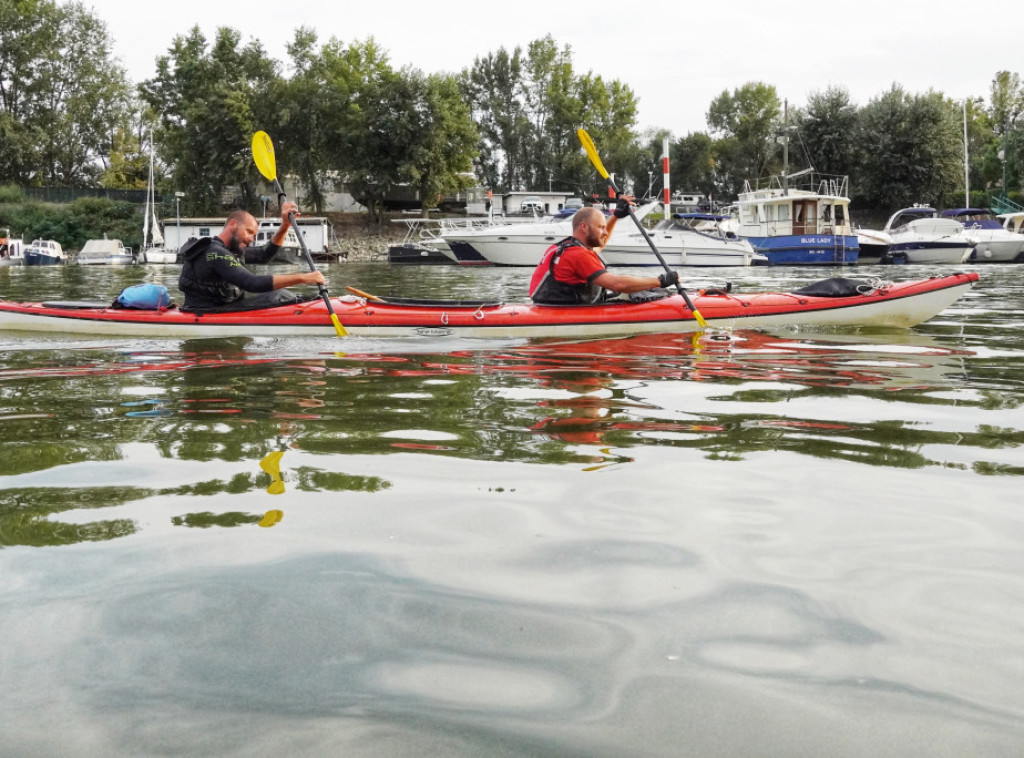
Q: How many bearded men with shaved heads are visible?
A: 2